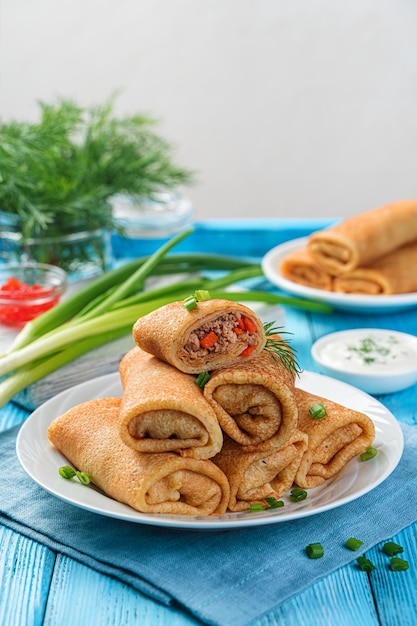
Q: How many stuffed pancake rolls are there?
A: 9